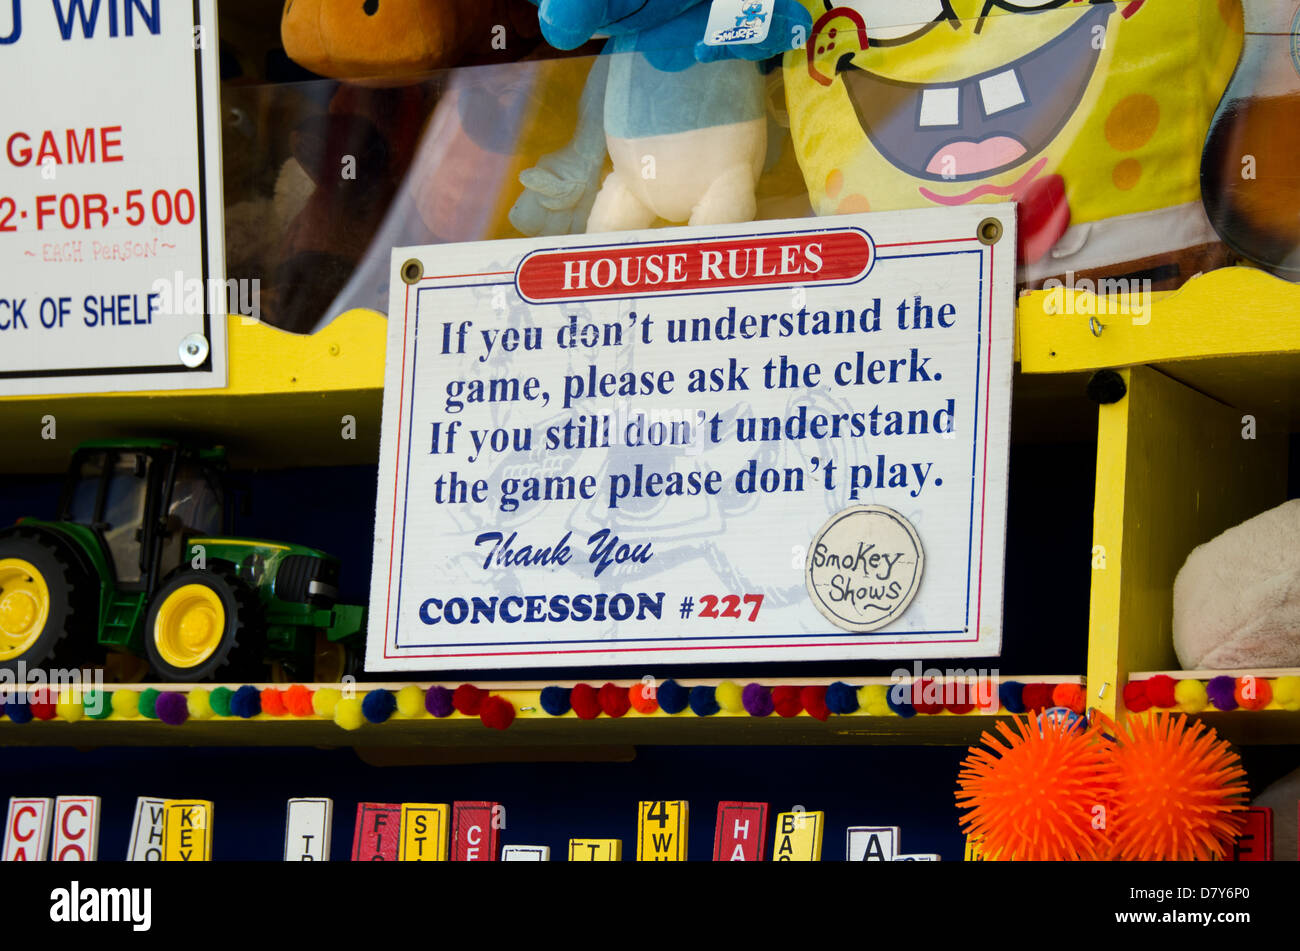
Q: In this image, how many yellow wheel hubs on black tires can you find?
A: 2